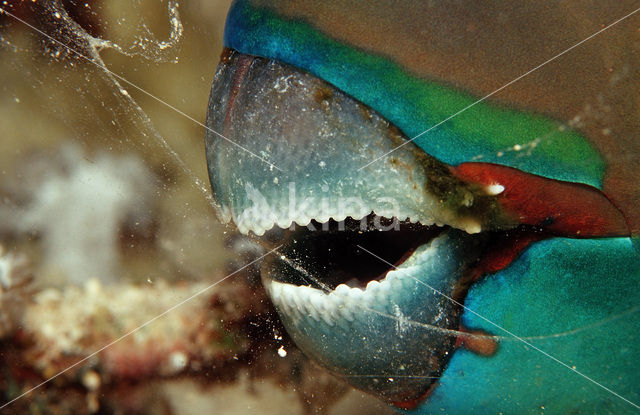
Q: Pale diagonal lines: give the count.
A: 4